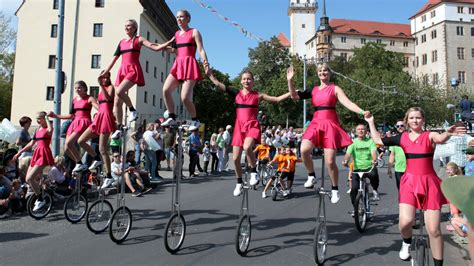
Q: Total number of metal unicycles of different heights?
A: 8